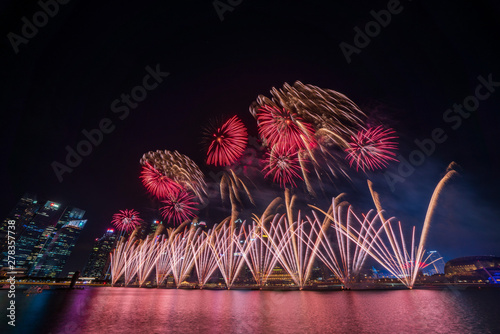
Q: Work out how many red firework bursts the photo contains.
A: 7